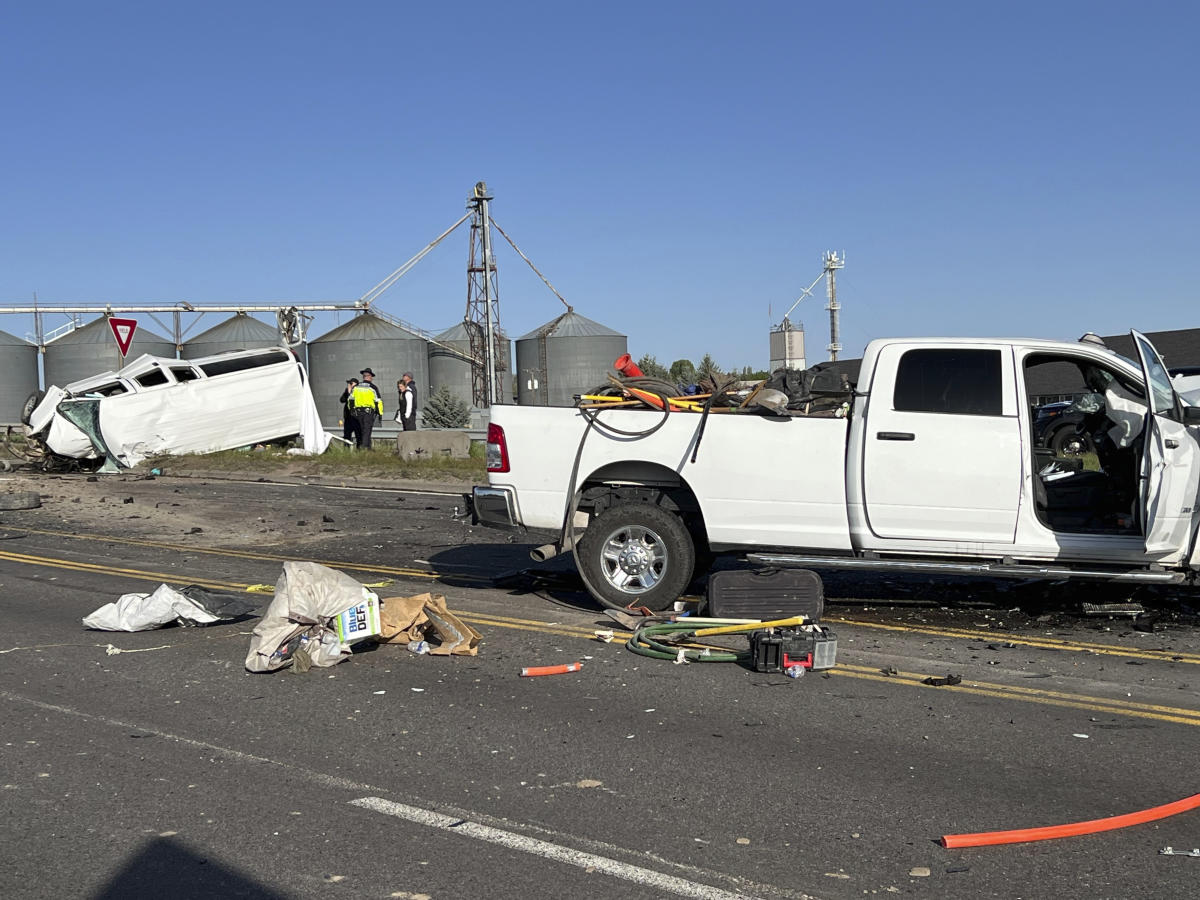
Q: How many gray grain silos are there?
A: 6